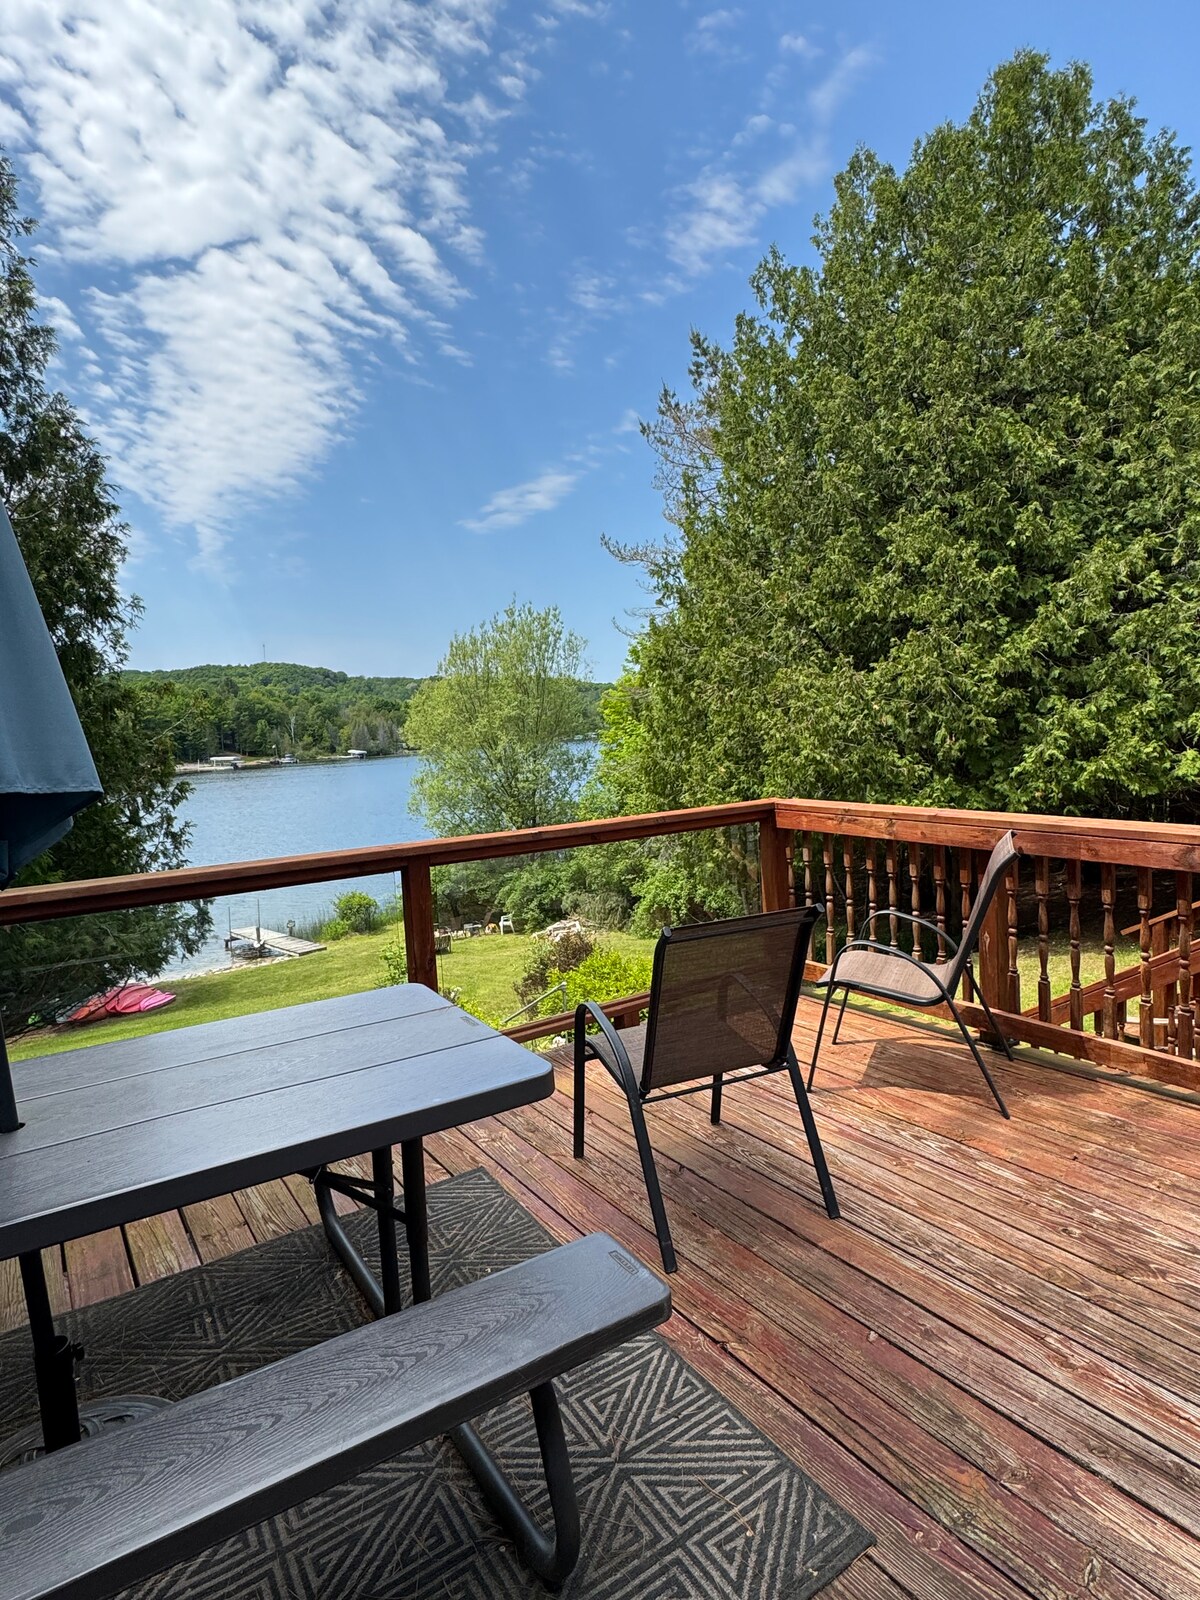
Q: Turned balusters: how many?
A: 15